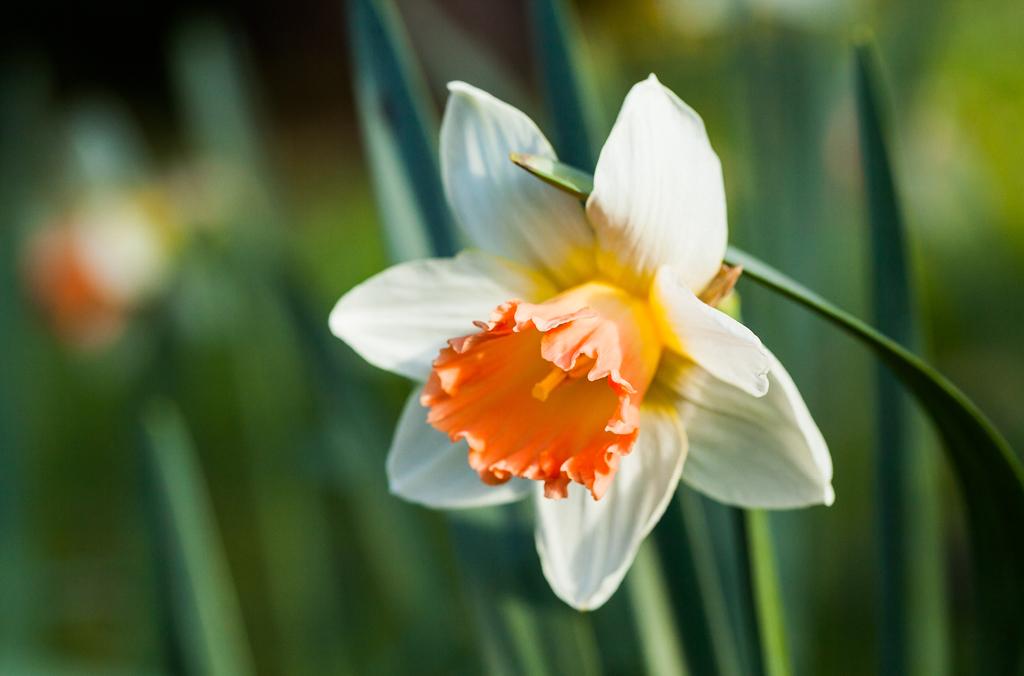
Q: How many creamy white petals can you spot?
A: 7